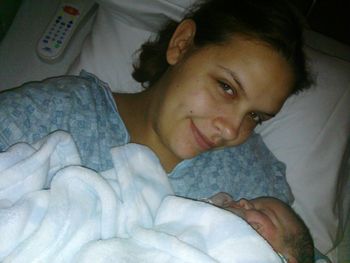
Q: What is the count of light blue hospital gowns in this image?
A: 1